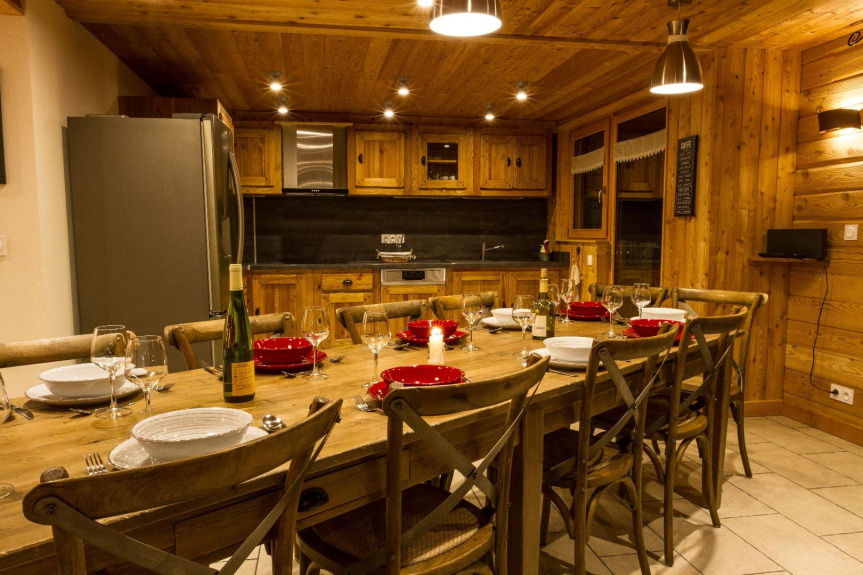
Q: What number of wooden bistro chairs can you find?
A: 10